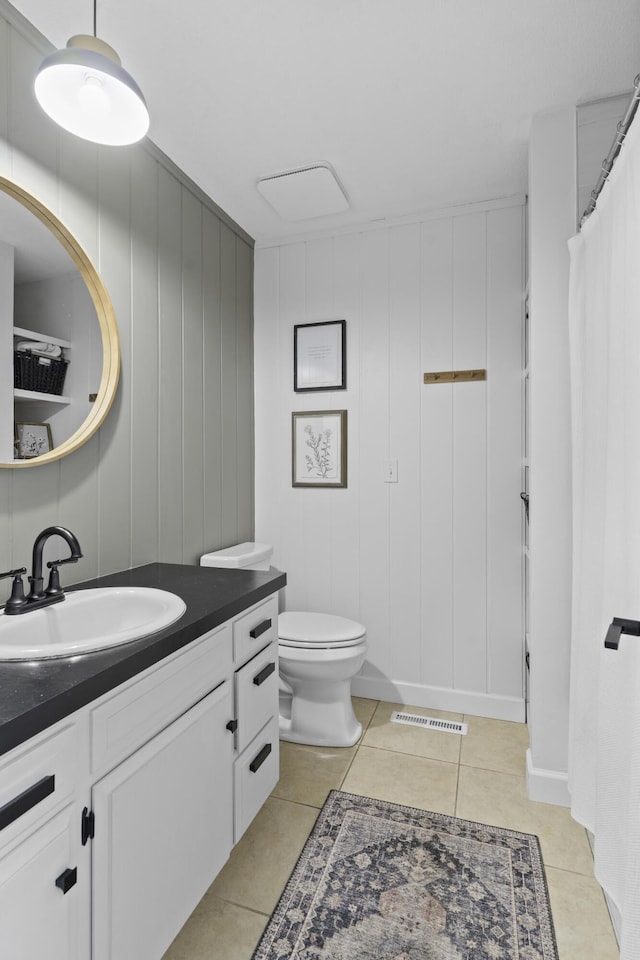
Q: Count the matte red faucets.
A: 0